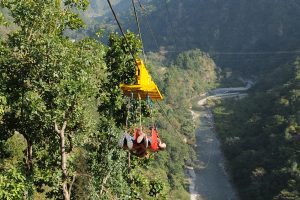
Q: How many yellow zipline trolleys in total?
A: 1